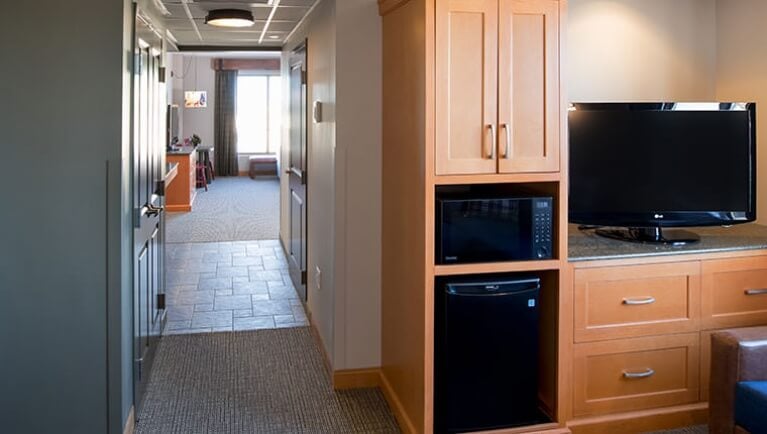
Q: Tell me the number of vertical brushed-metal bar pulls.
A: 2